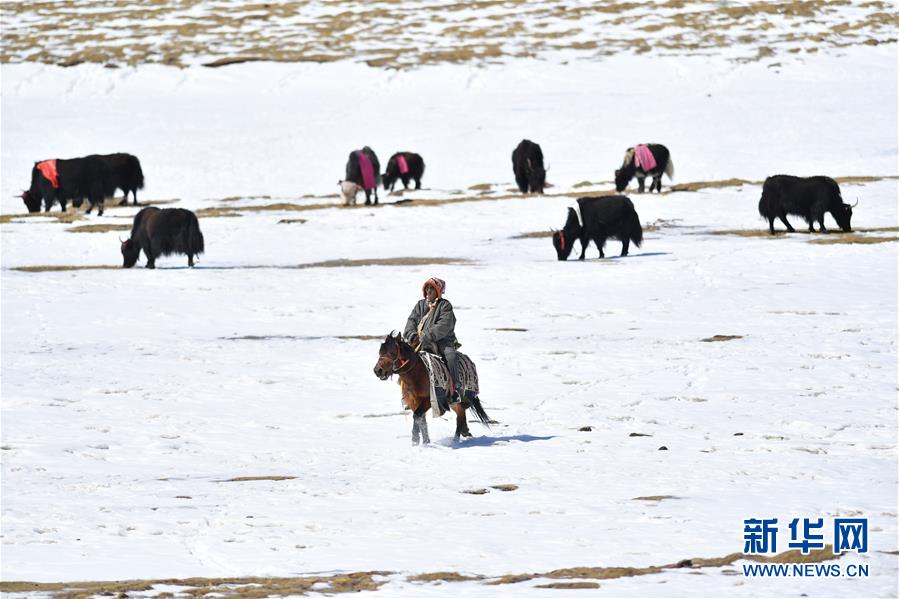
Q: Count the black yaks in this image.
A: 9